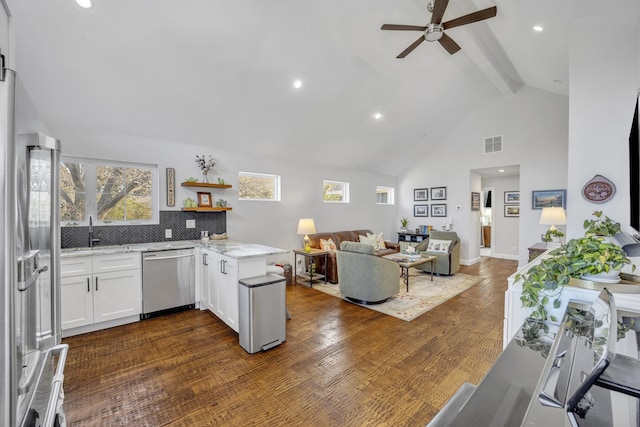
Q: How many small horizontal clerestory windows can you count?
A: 3